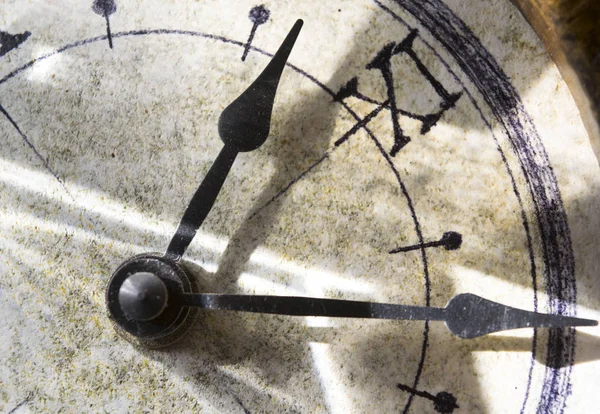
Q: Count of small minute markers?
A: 4